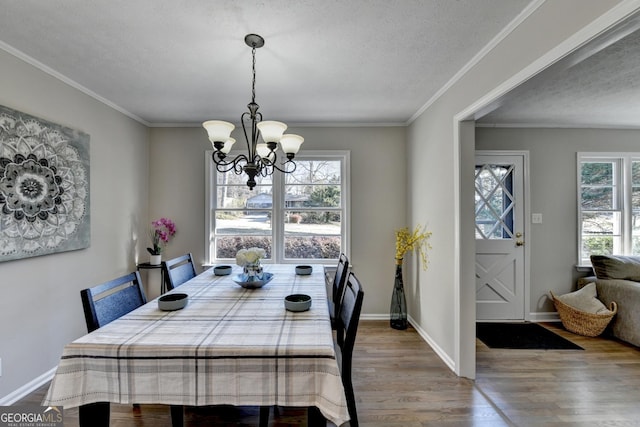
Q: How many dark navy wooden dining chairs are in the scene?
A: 4